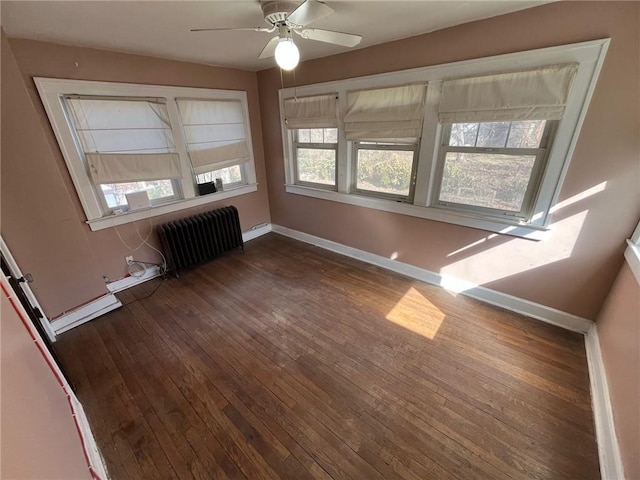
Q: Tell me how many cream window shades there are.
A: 5